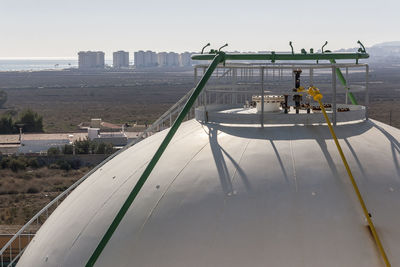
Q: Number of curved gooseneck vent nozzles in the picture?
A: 5